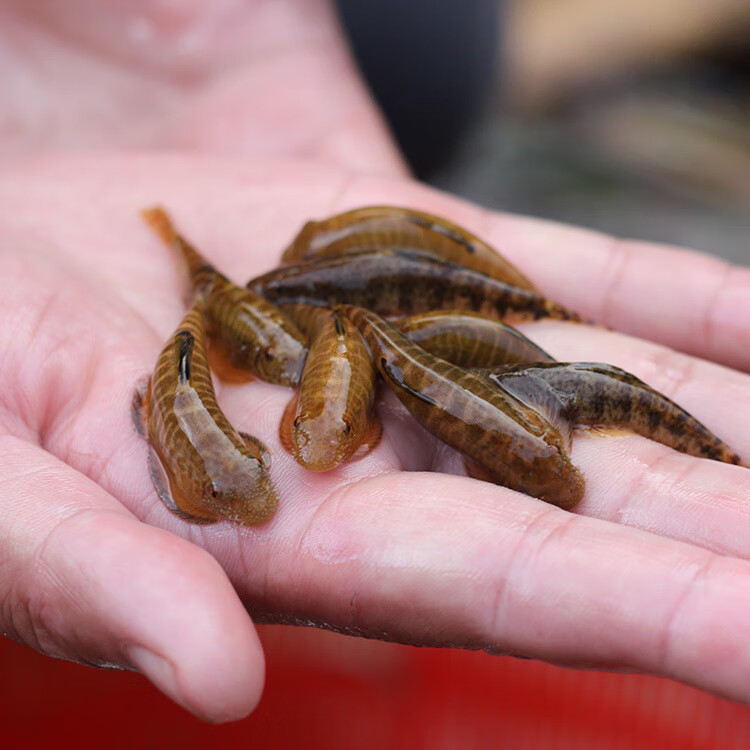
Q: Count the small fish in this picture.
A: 8